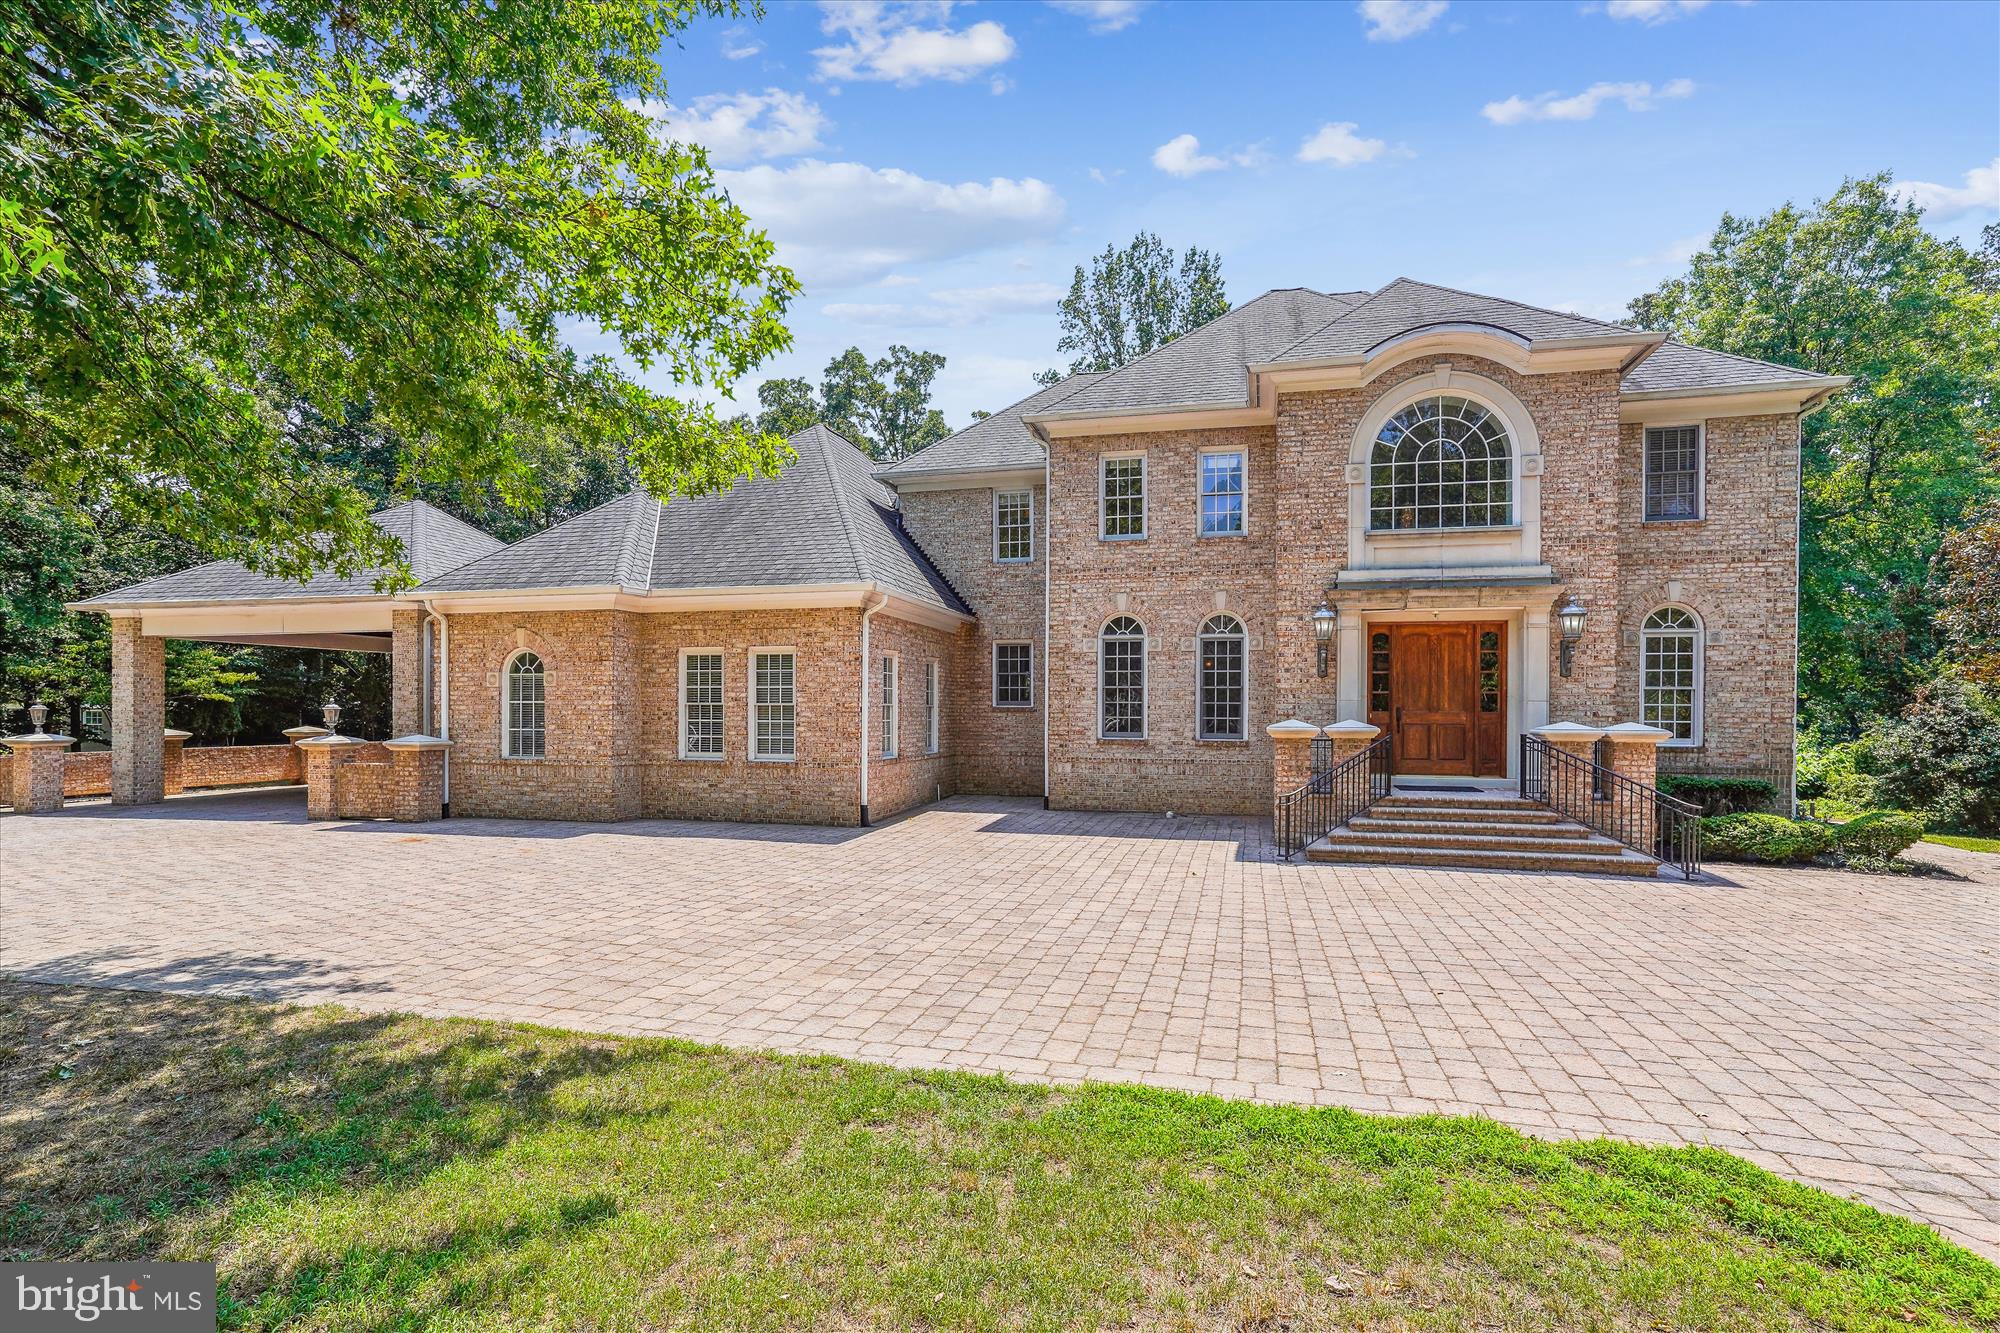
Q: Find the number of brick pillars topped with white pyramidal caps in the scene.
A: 9